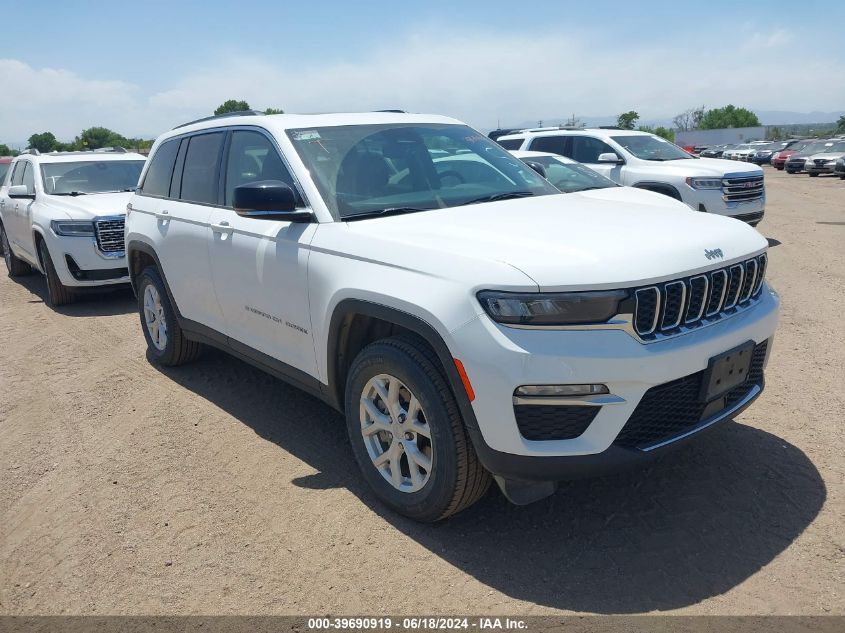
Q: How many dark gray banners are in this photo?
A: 1